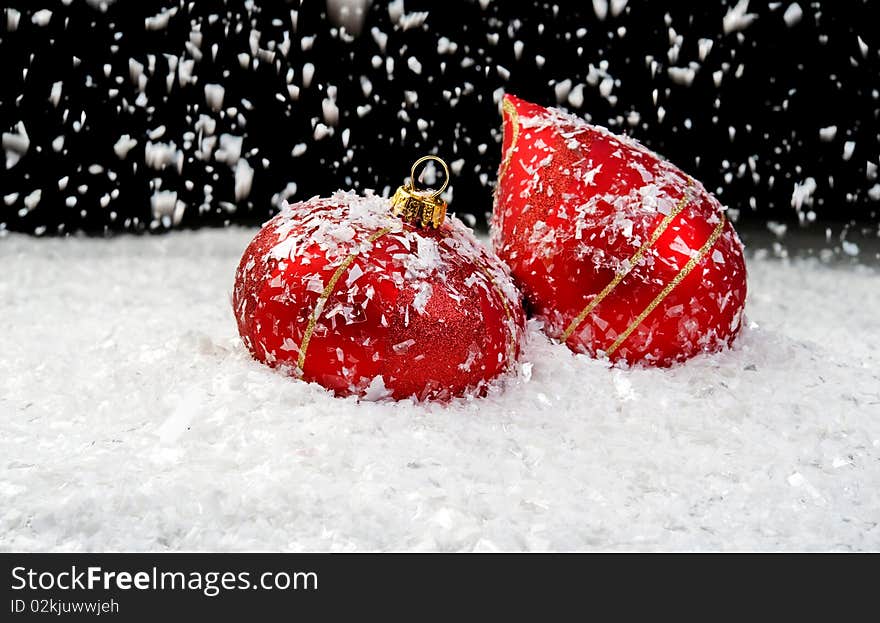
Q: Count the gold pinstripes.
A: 5